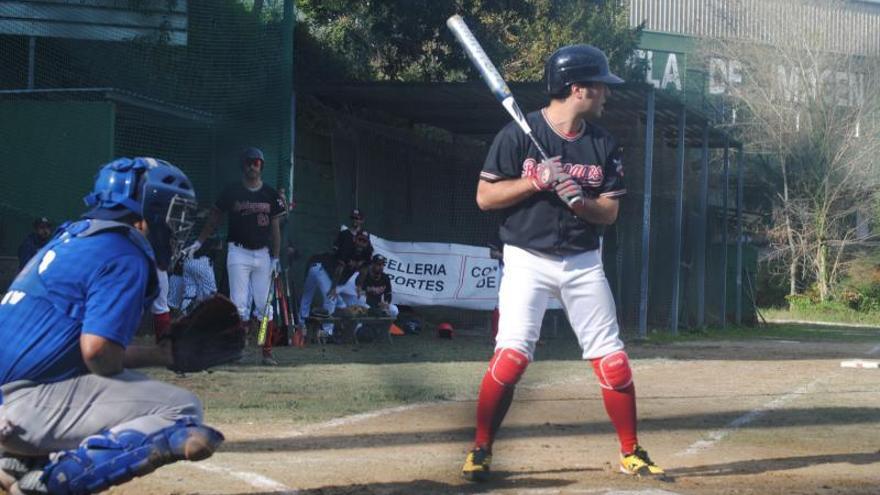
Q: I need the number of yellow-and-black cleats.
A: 2